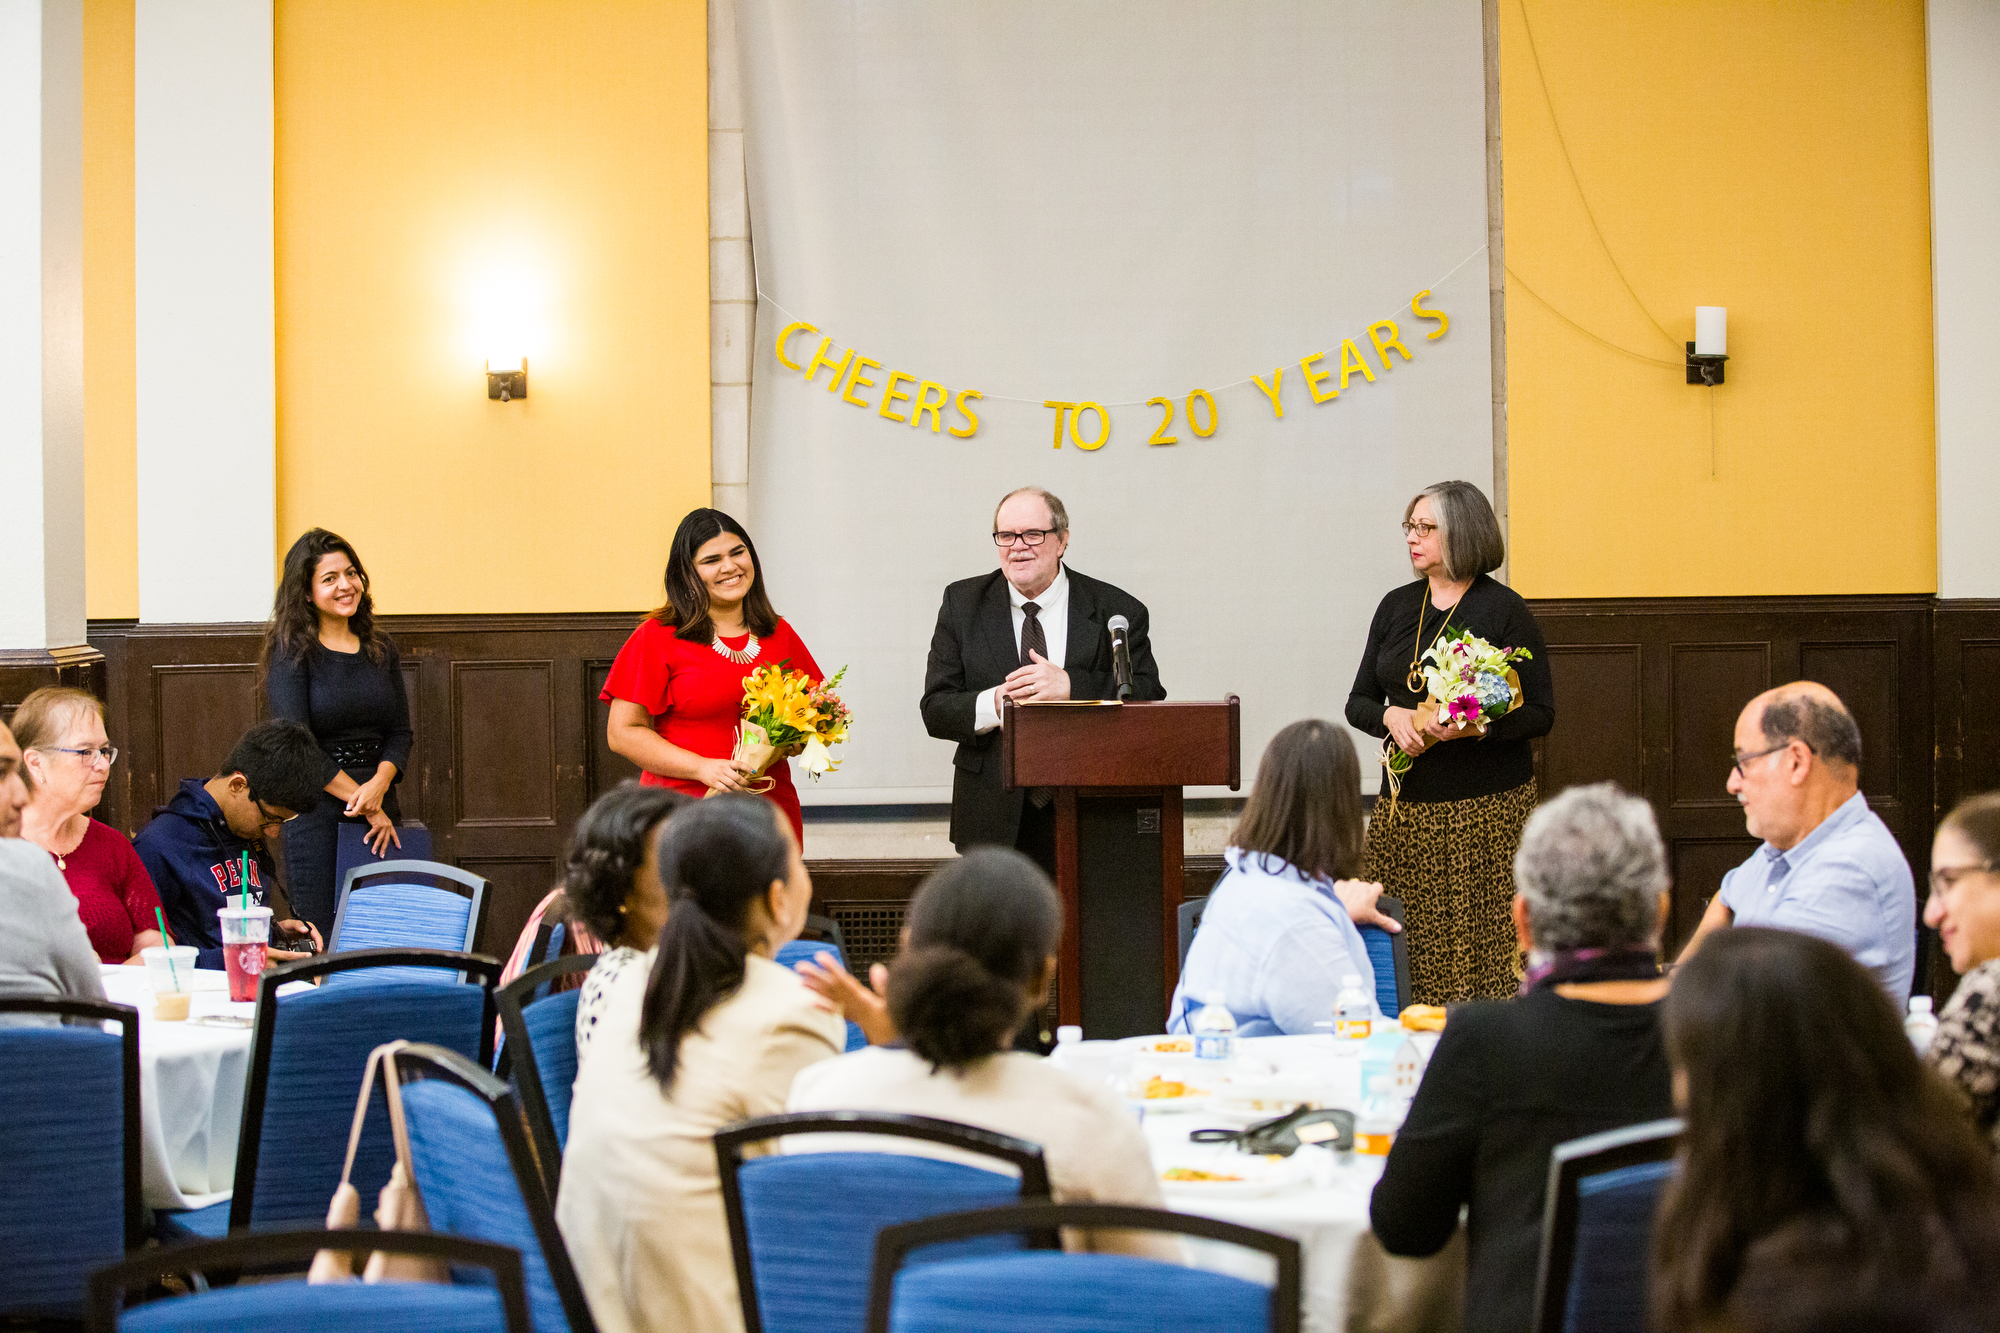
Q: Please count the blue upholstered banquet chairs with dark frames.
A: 12